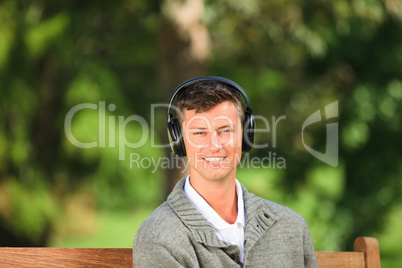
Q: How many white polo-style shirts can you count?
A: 1